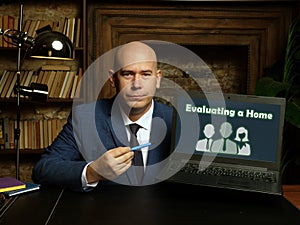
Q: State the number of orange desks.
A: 0